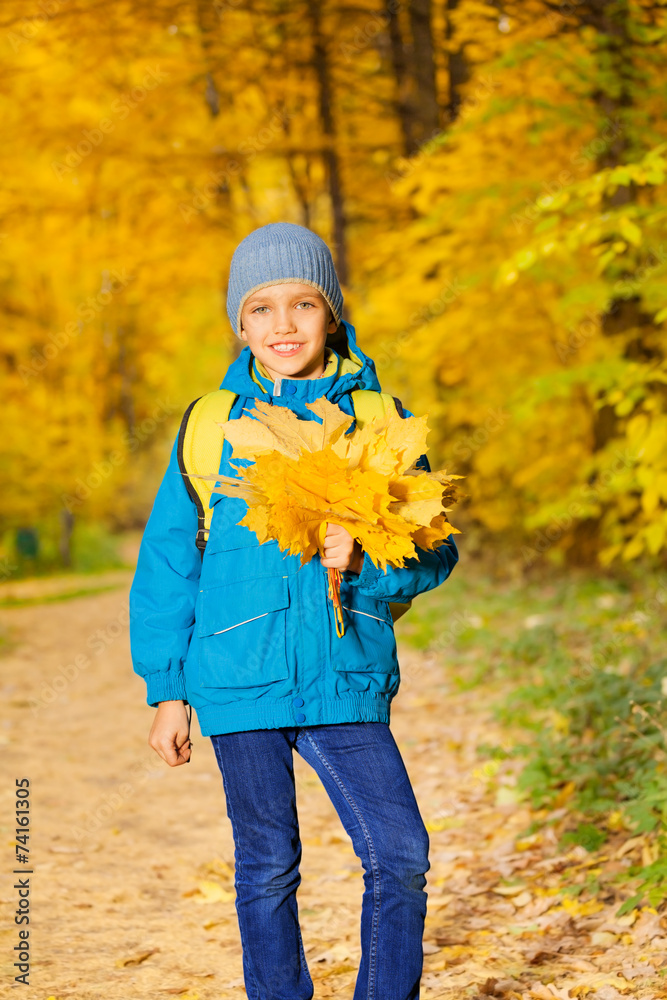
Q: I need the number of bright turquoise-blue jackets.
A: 1